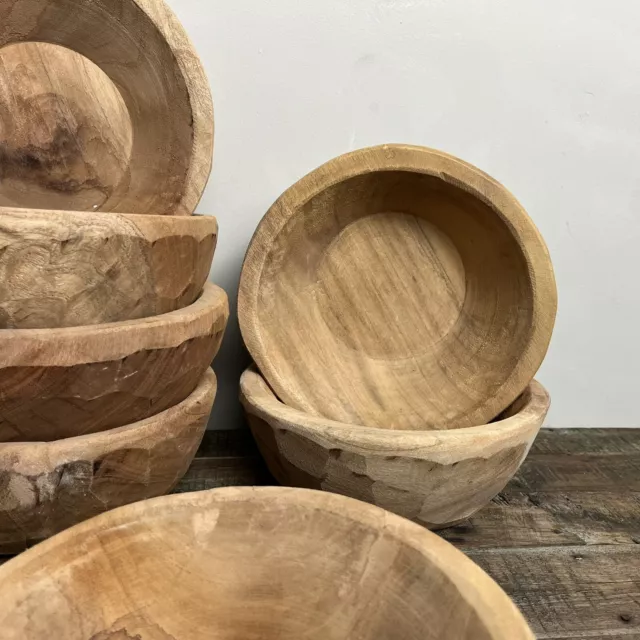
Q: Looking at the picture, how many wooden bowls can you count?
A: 7